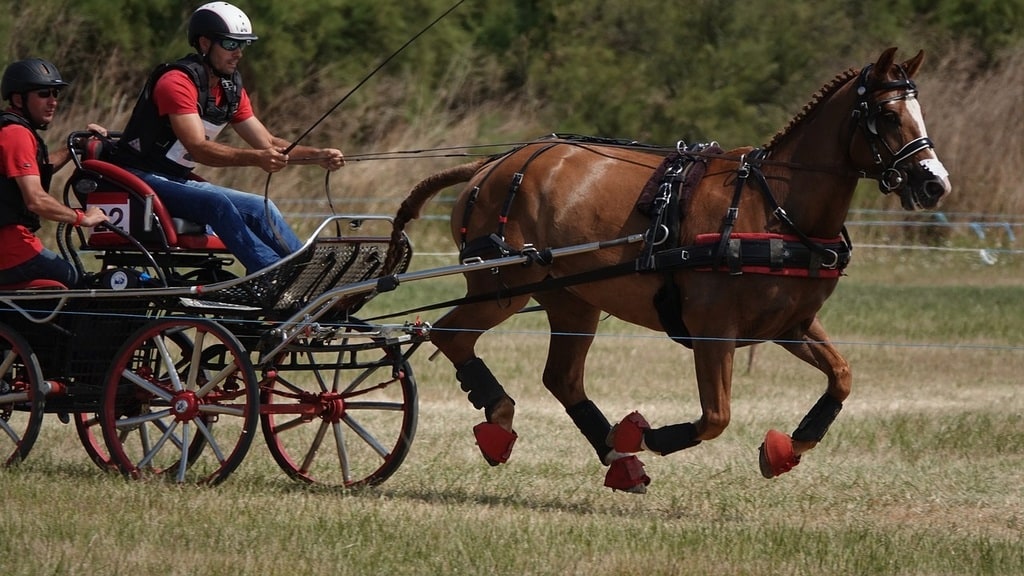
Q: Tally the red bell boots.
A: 4